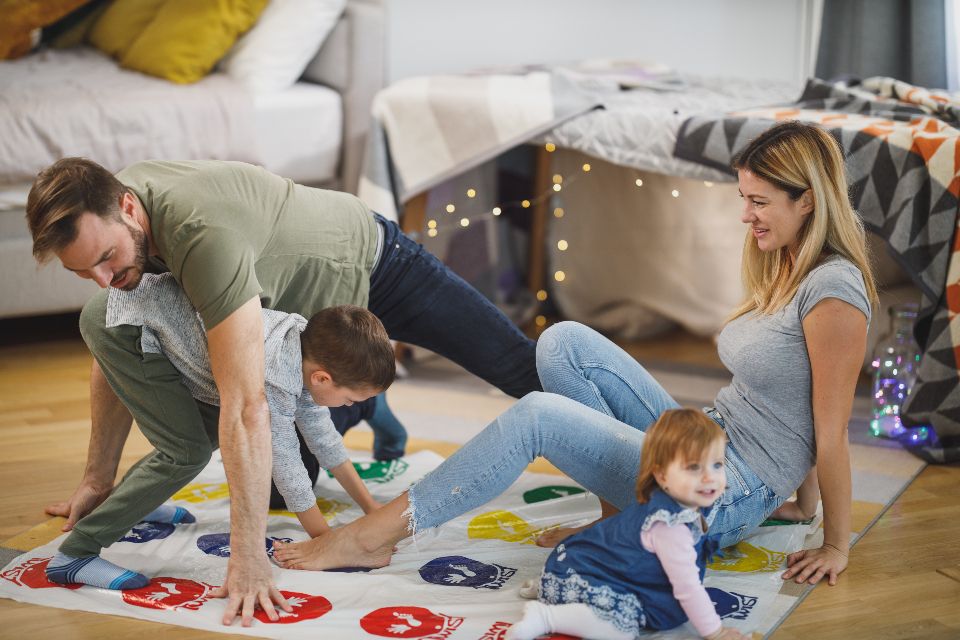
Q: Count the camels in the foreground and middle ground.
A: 0